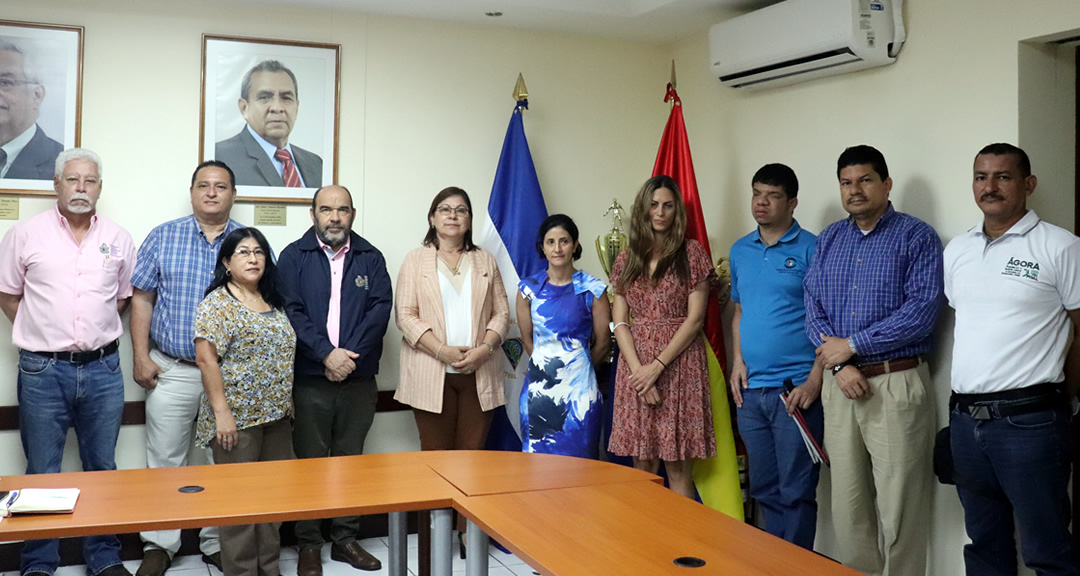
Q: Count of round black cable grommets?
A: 2